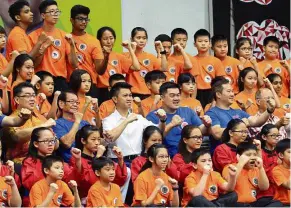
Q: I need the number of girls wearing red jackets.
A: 6